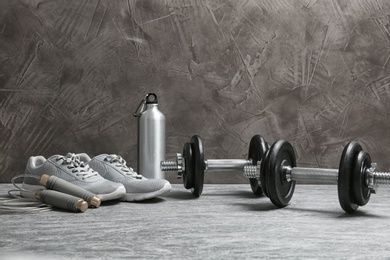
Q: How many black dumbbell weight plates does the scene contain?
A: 8